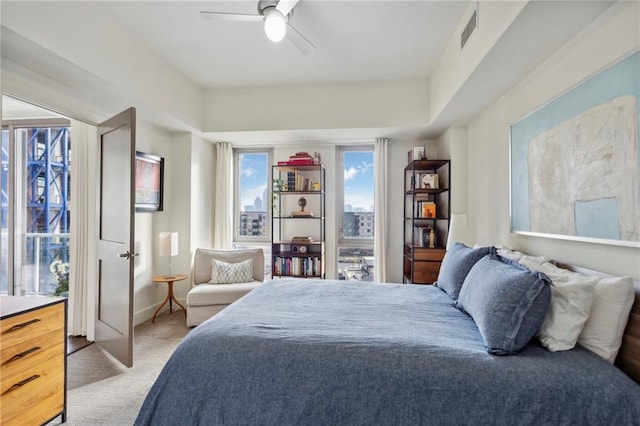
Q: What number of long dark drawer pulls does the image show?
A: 3